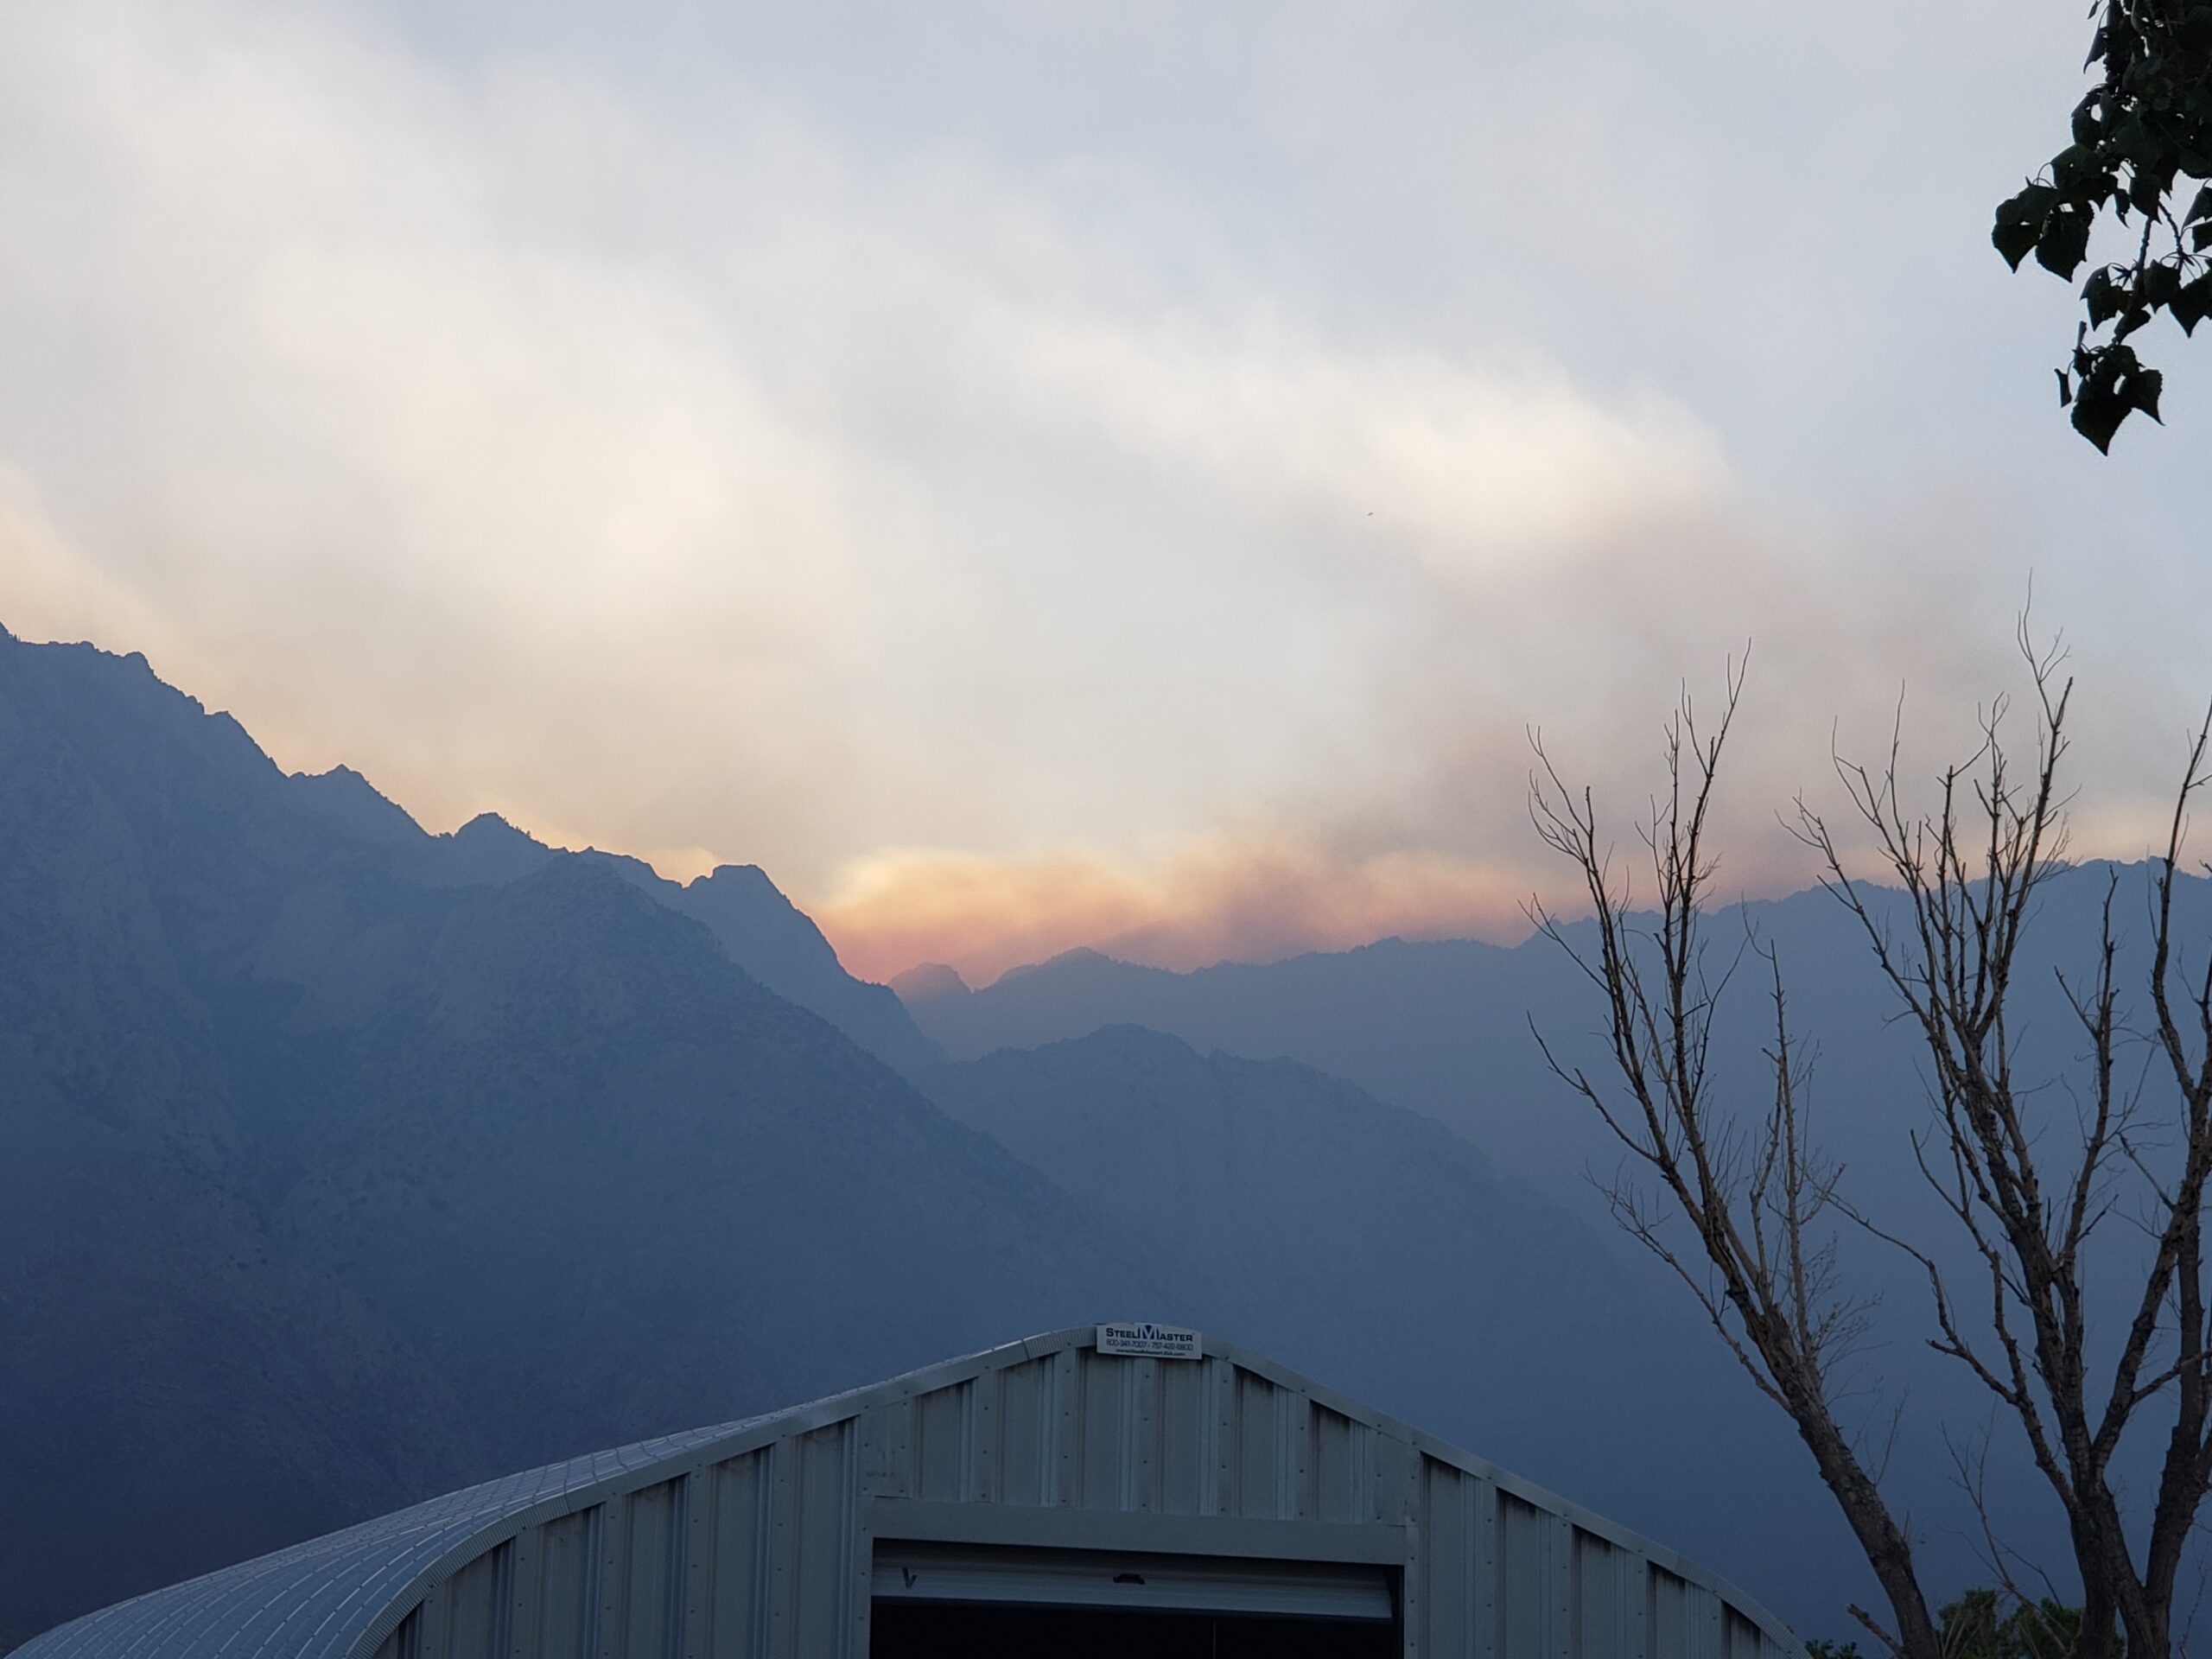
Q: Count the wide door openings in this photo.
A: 1